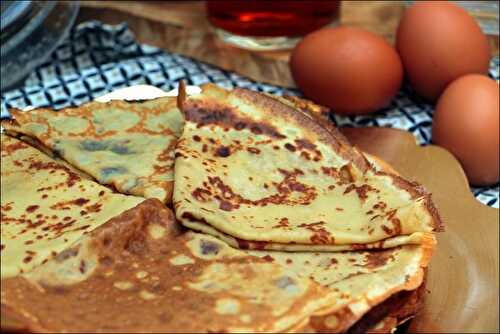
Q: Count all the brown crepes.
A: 1